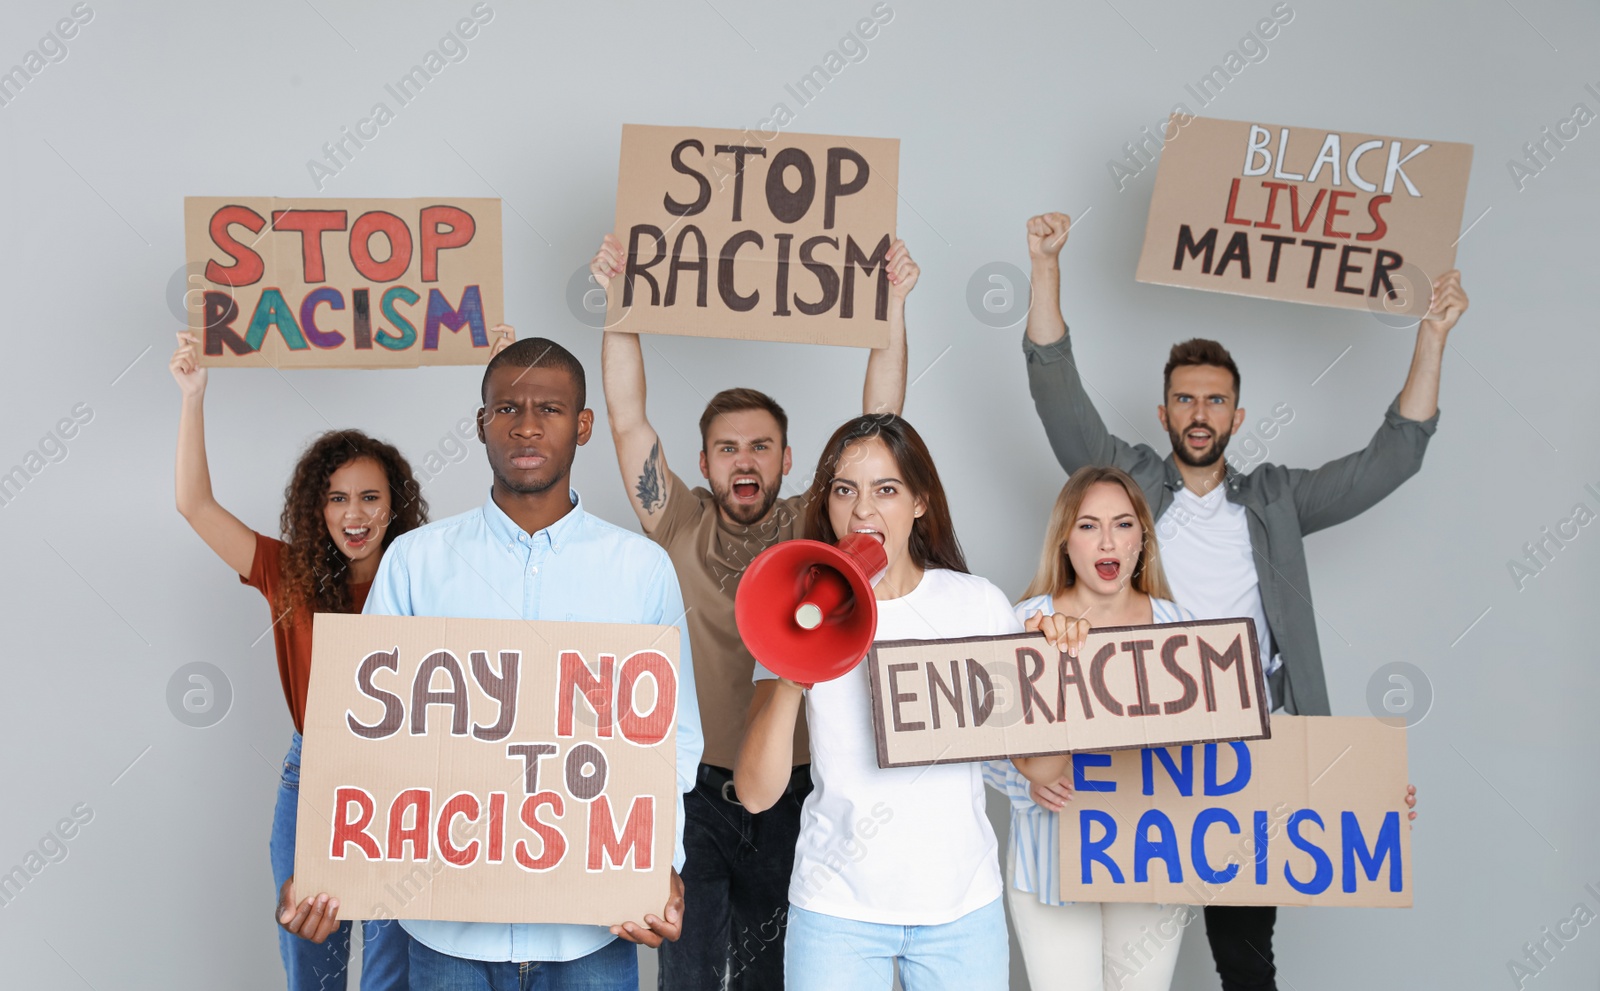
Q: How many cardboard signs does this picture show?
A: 6